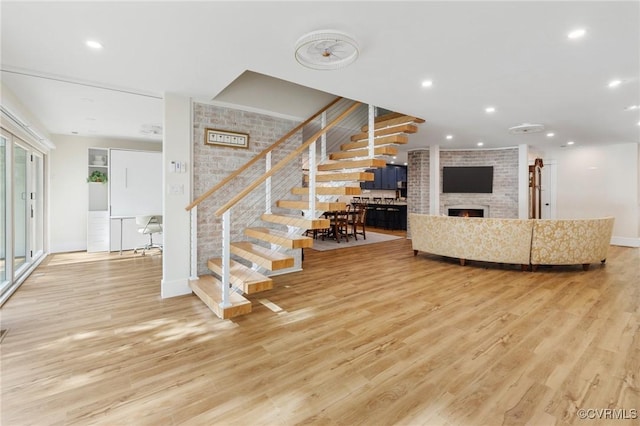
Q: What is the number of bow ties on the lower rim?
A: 0